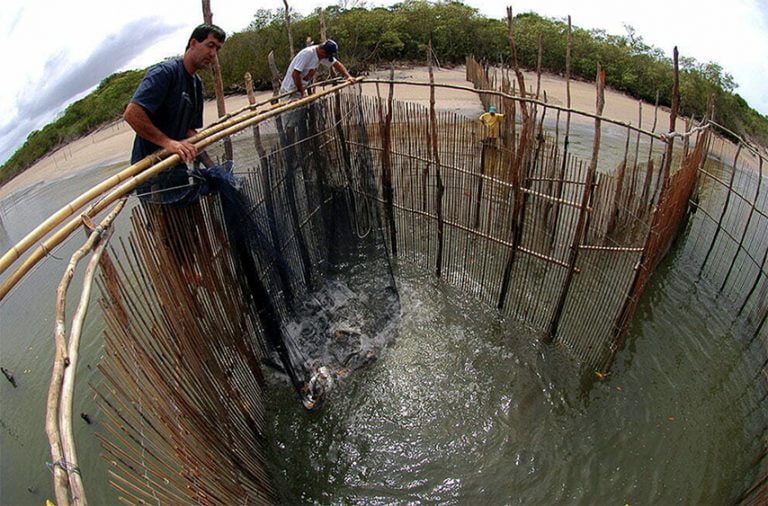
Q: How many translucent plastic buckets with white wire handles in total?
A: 0